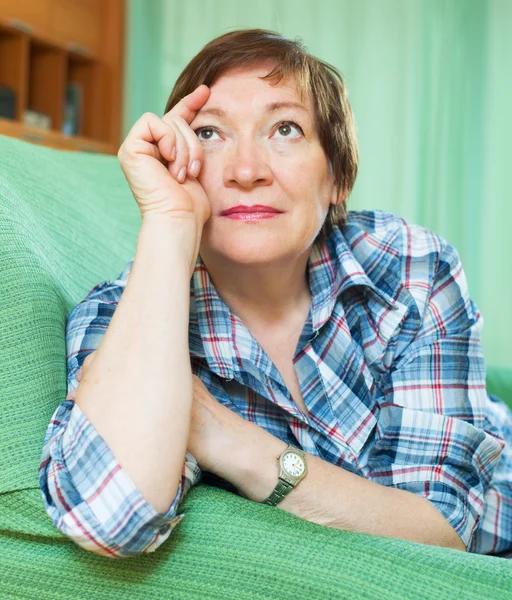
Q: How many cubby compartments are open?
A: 3